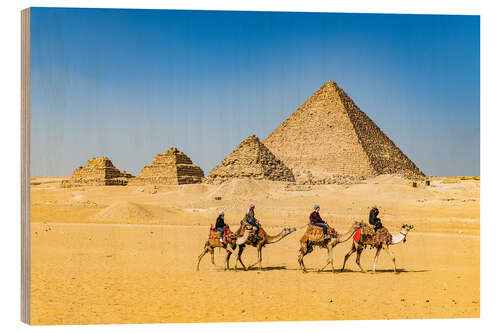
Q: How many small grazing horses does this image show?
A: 0